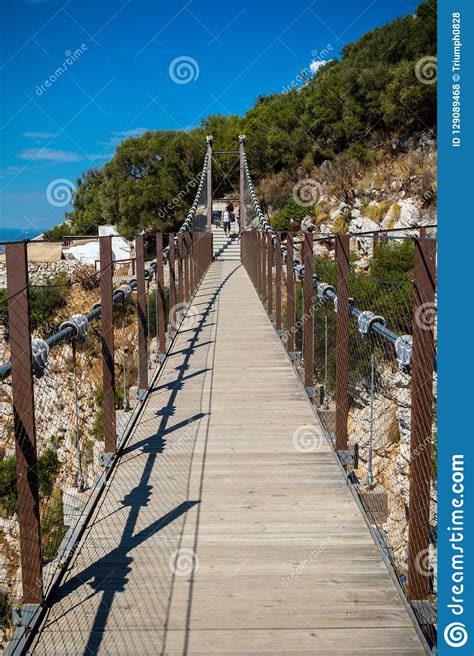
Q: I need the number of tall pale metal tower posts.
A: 2